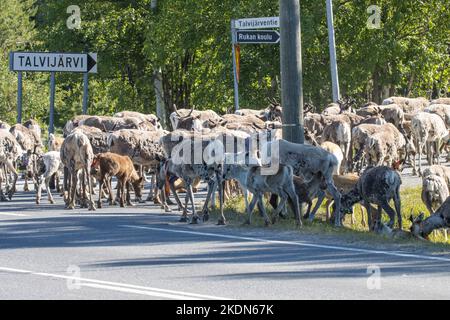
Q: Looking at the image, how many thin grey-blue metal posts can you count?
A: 5